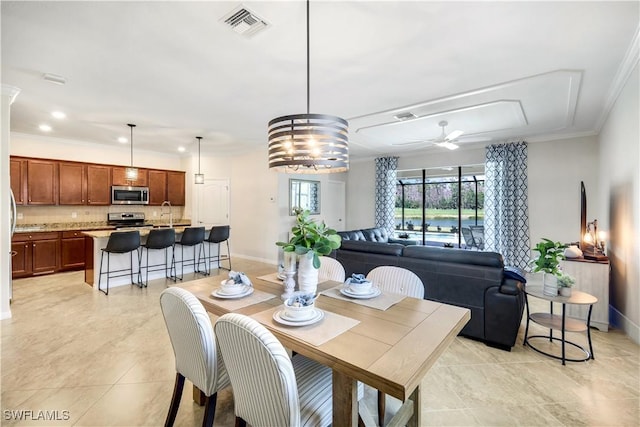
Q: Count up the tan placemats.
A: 4